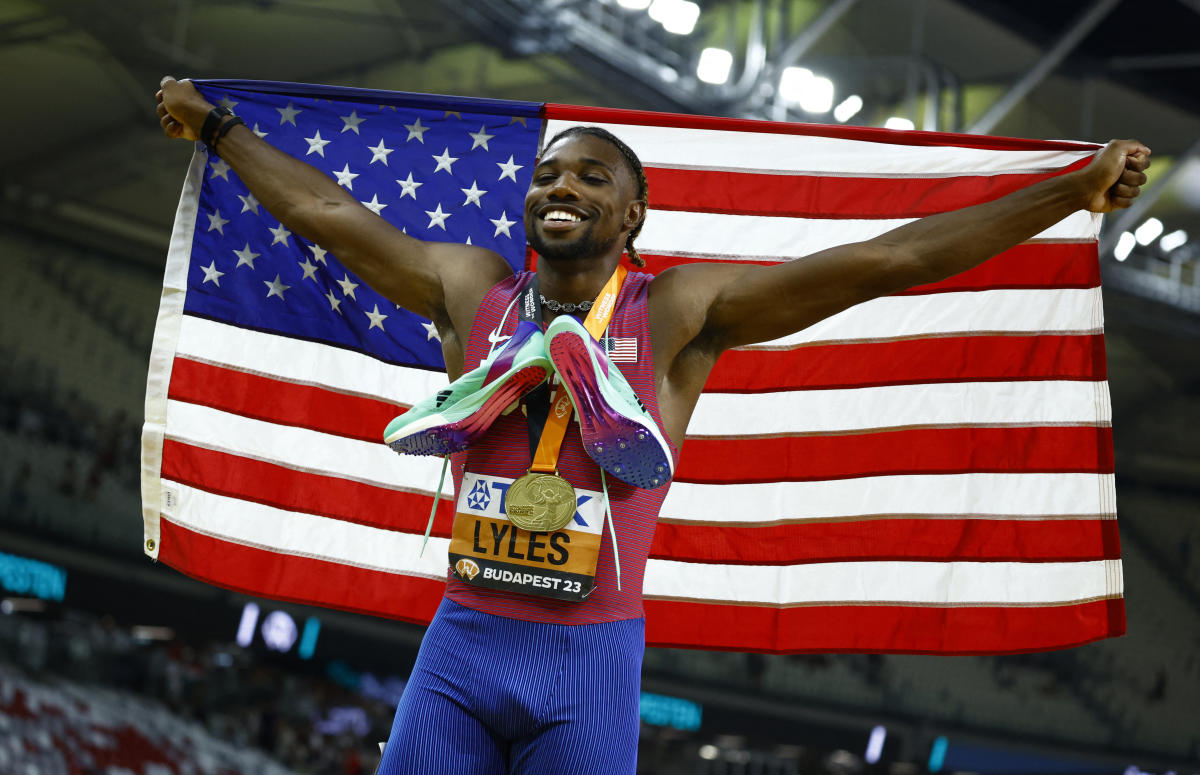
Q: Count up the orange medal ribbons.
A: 1